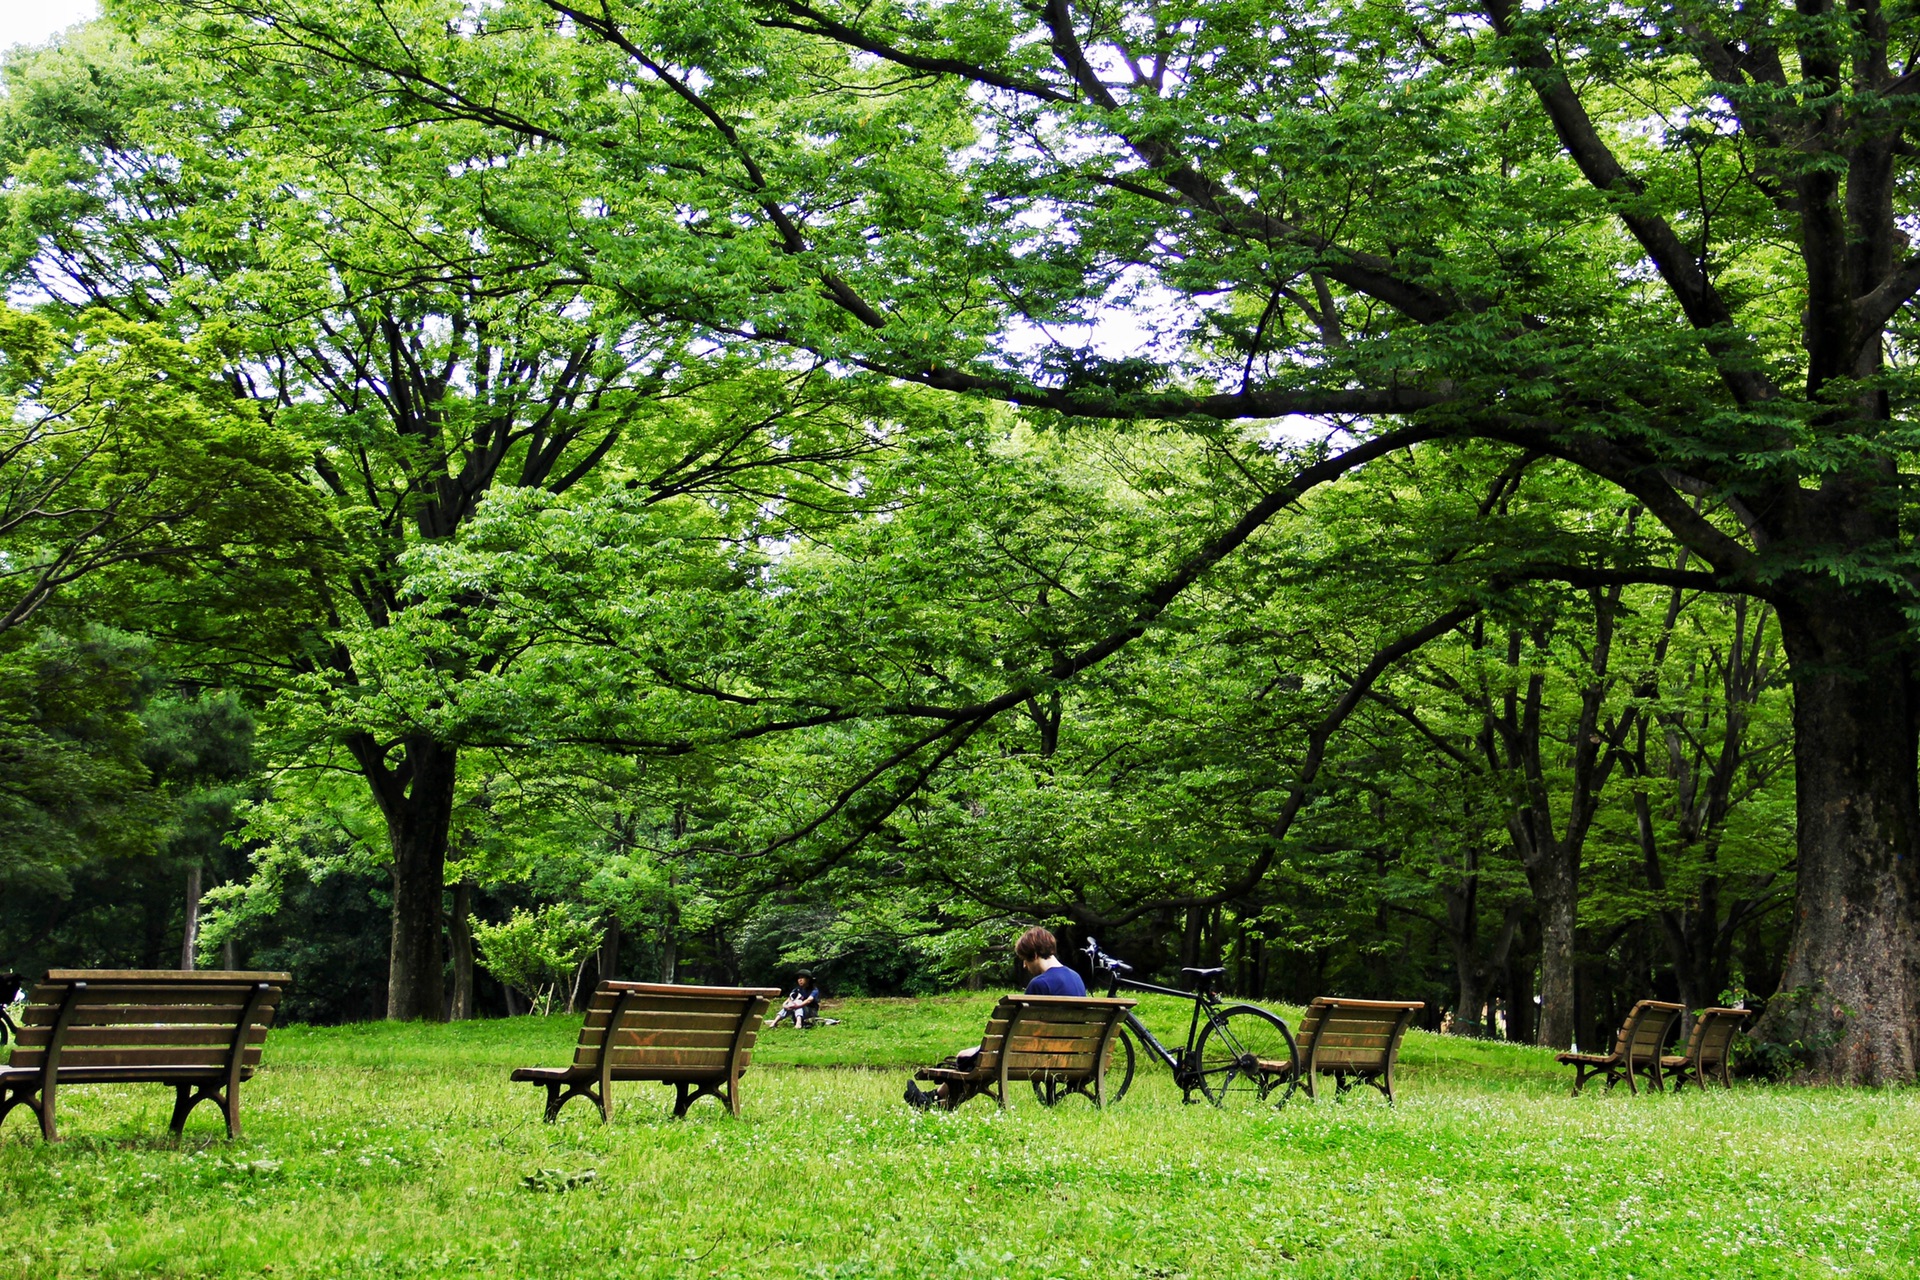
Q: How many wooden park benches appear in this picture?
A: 6